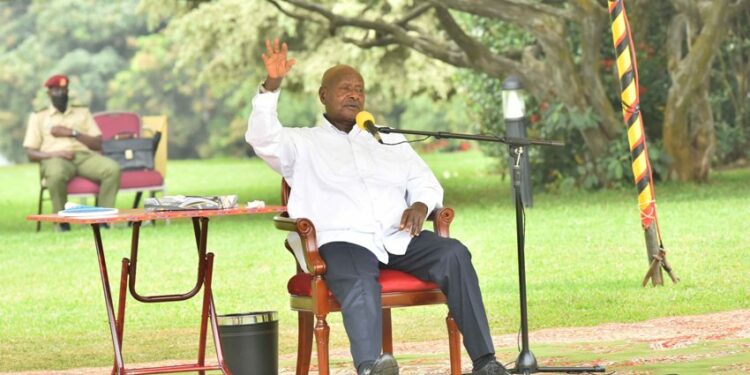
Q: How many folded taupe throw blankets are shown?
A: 0